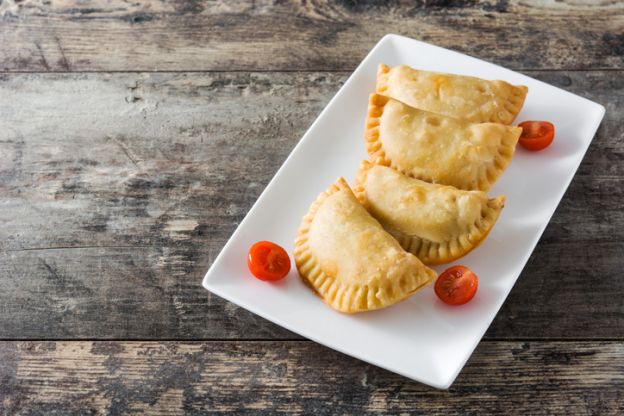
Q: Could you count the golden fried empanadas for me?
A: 4